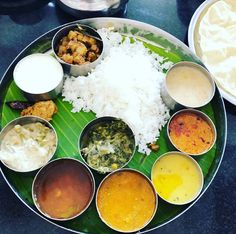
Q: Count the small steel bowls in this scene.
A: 9